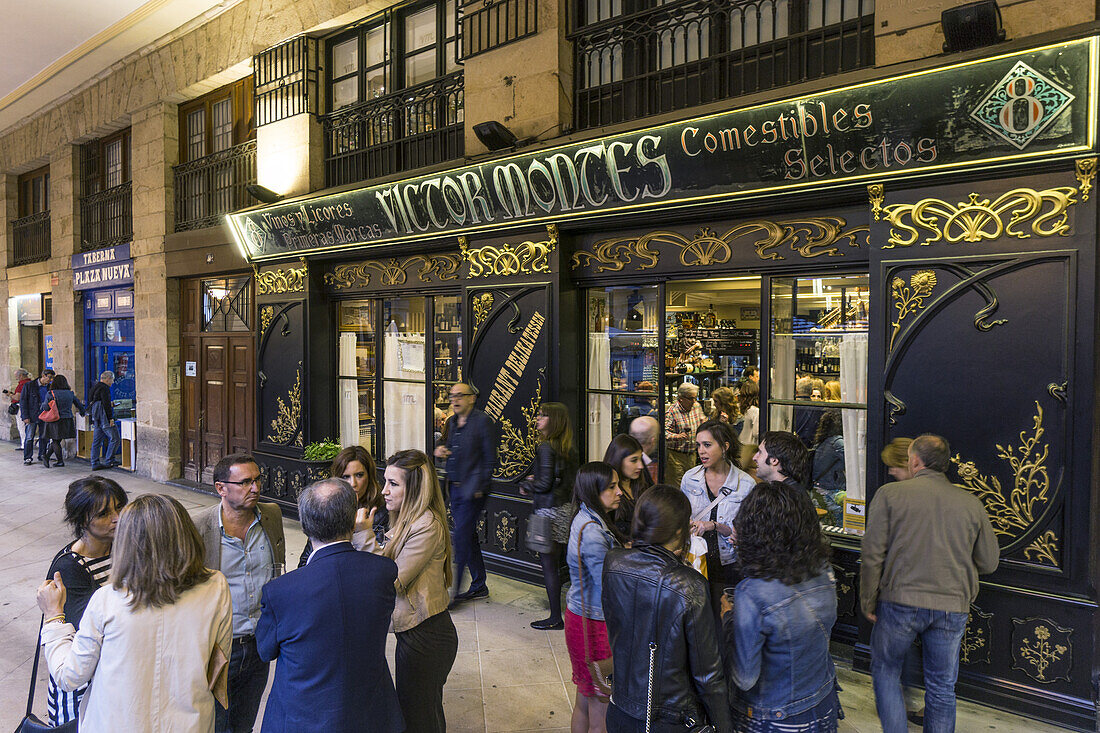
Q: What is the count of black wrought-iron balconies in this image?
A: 5